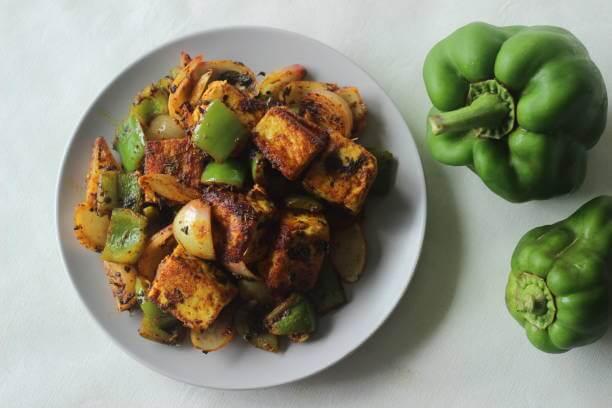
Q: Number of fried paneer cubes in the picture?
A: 7